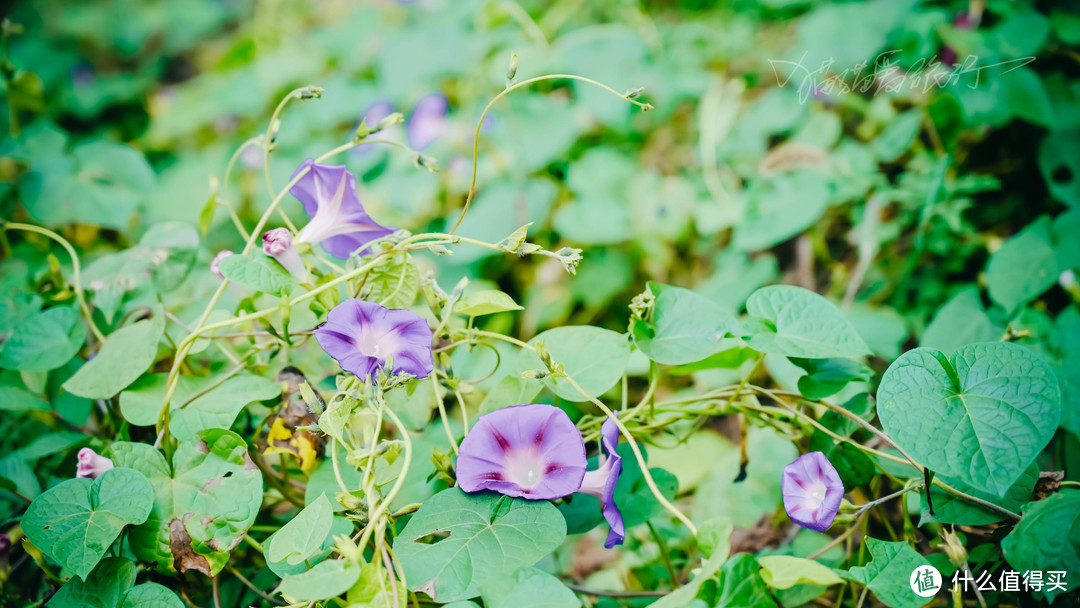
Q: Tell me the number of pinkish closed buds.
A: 3